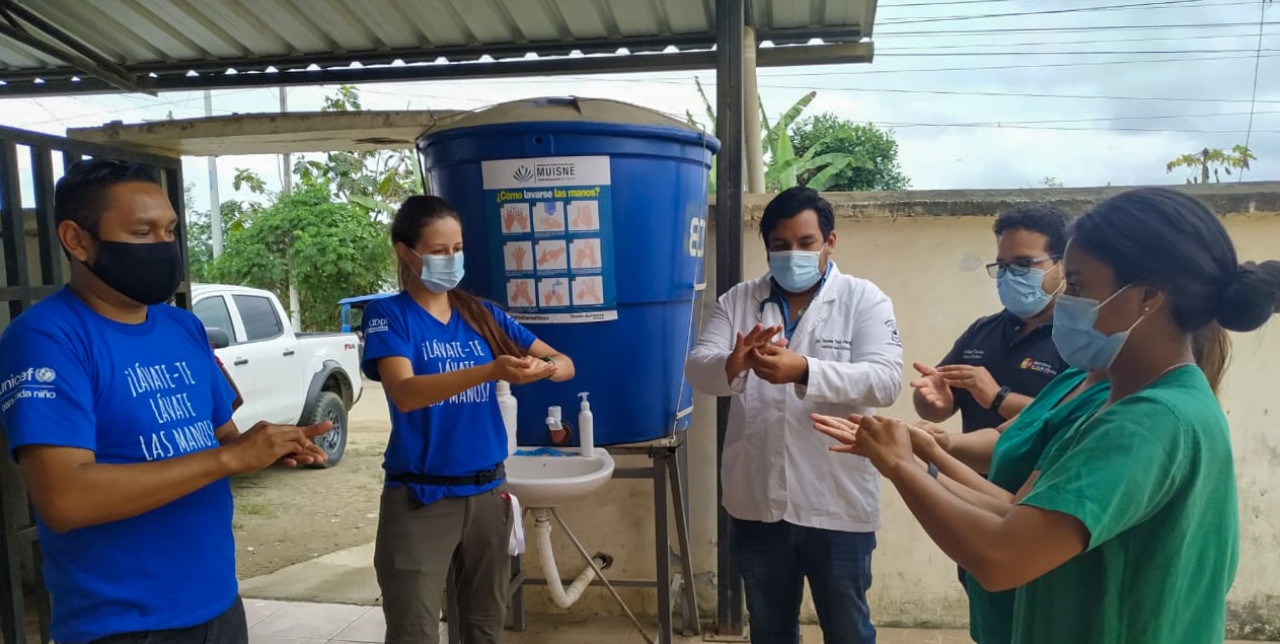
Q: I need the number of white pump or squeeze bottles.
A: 2